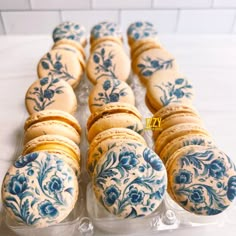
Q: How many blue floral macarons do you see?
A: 12